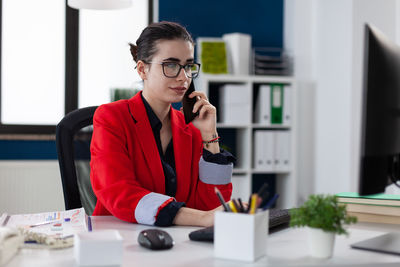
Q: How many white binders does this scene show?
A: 6